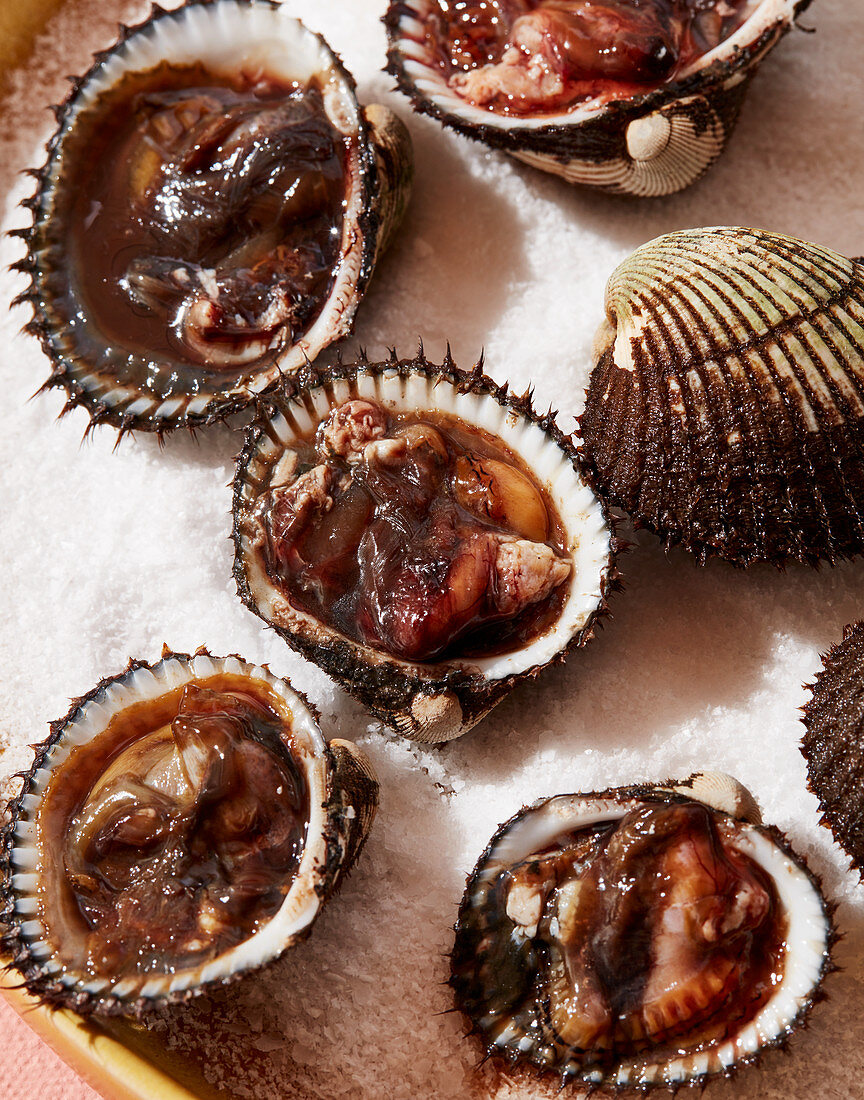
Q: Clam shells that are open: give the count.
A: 5